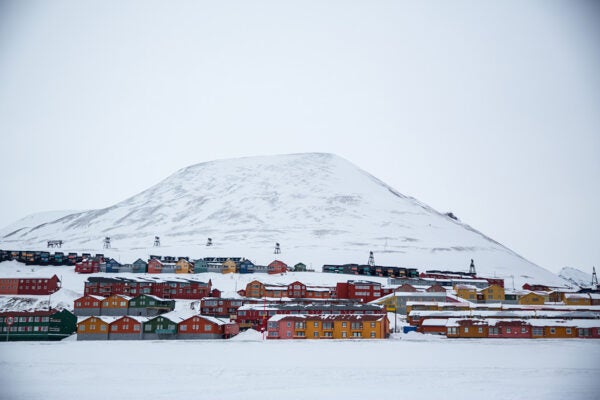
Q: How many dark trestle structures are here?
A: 8